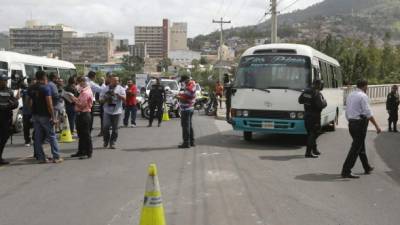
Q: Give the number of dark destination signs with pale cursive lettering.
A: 1